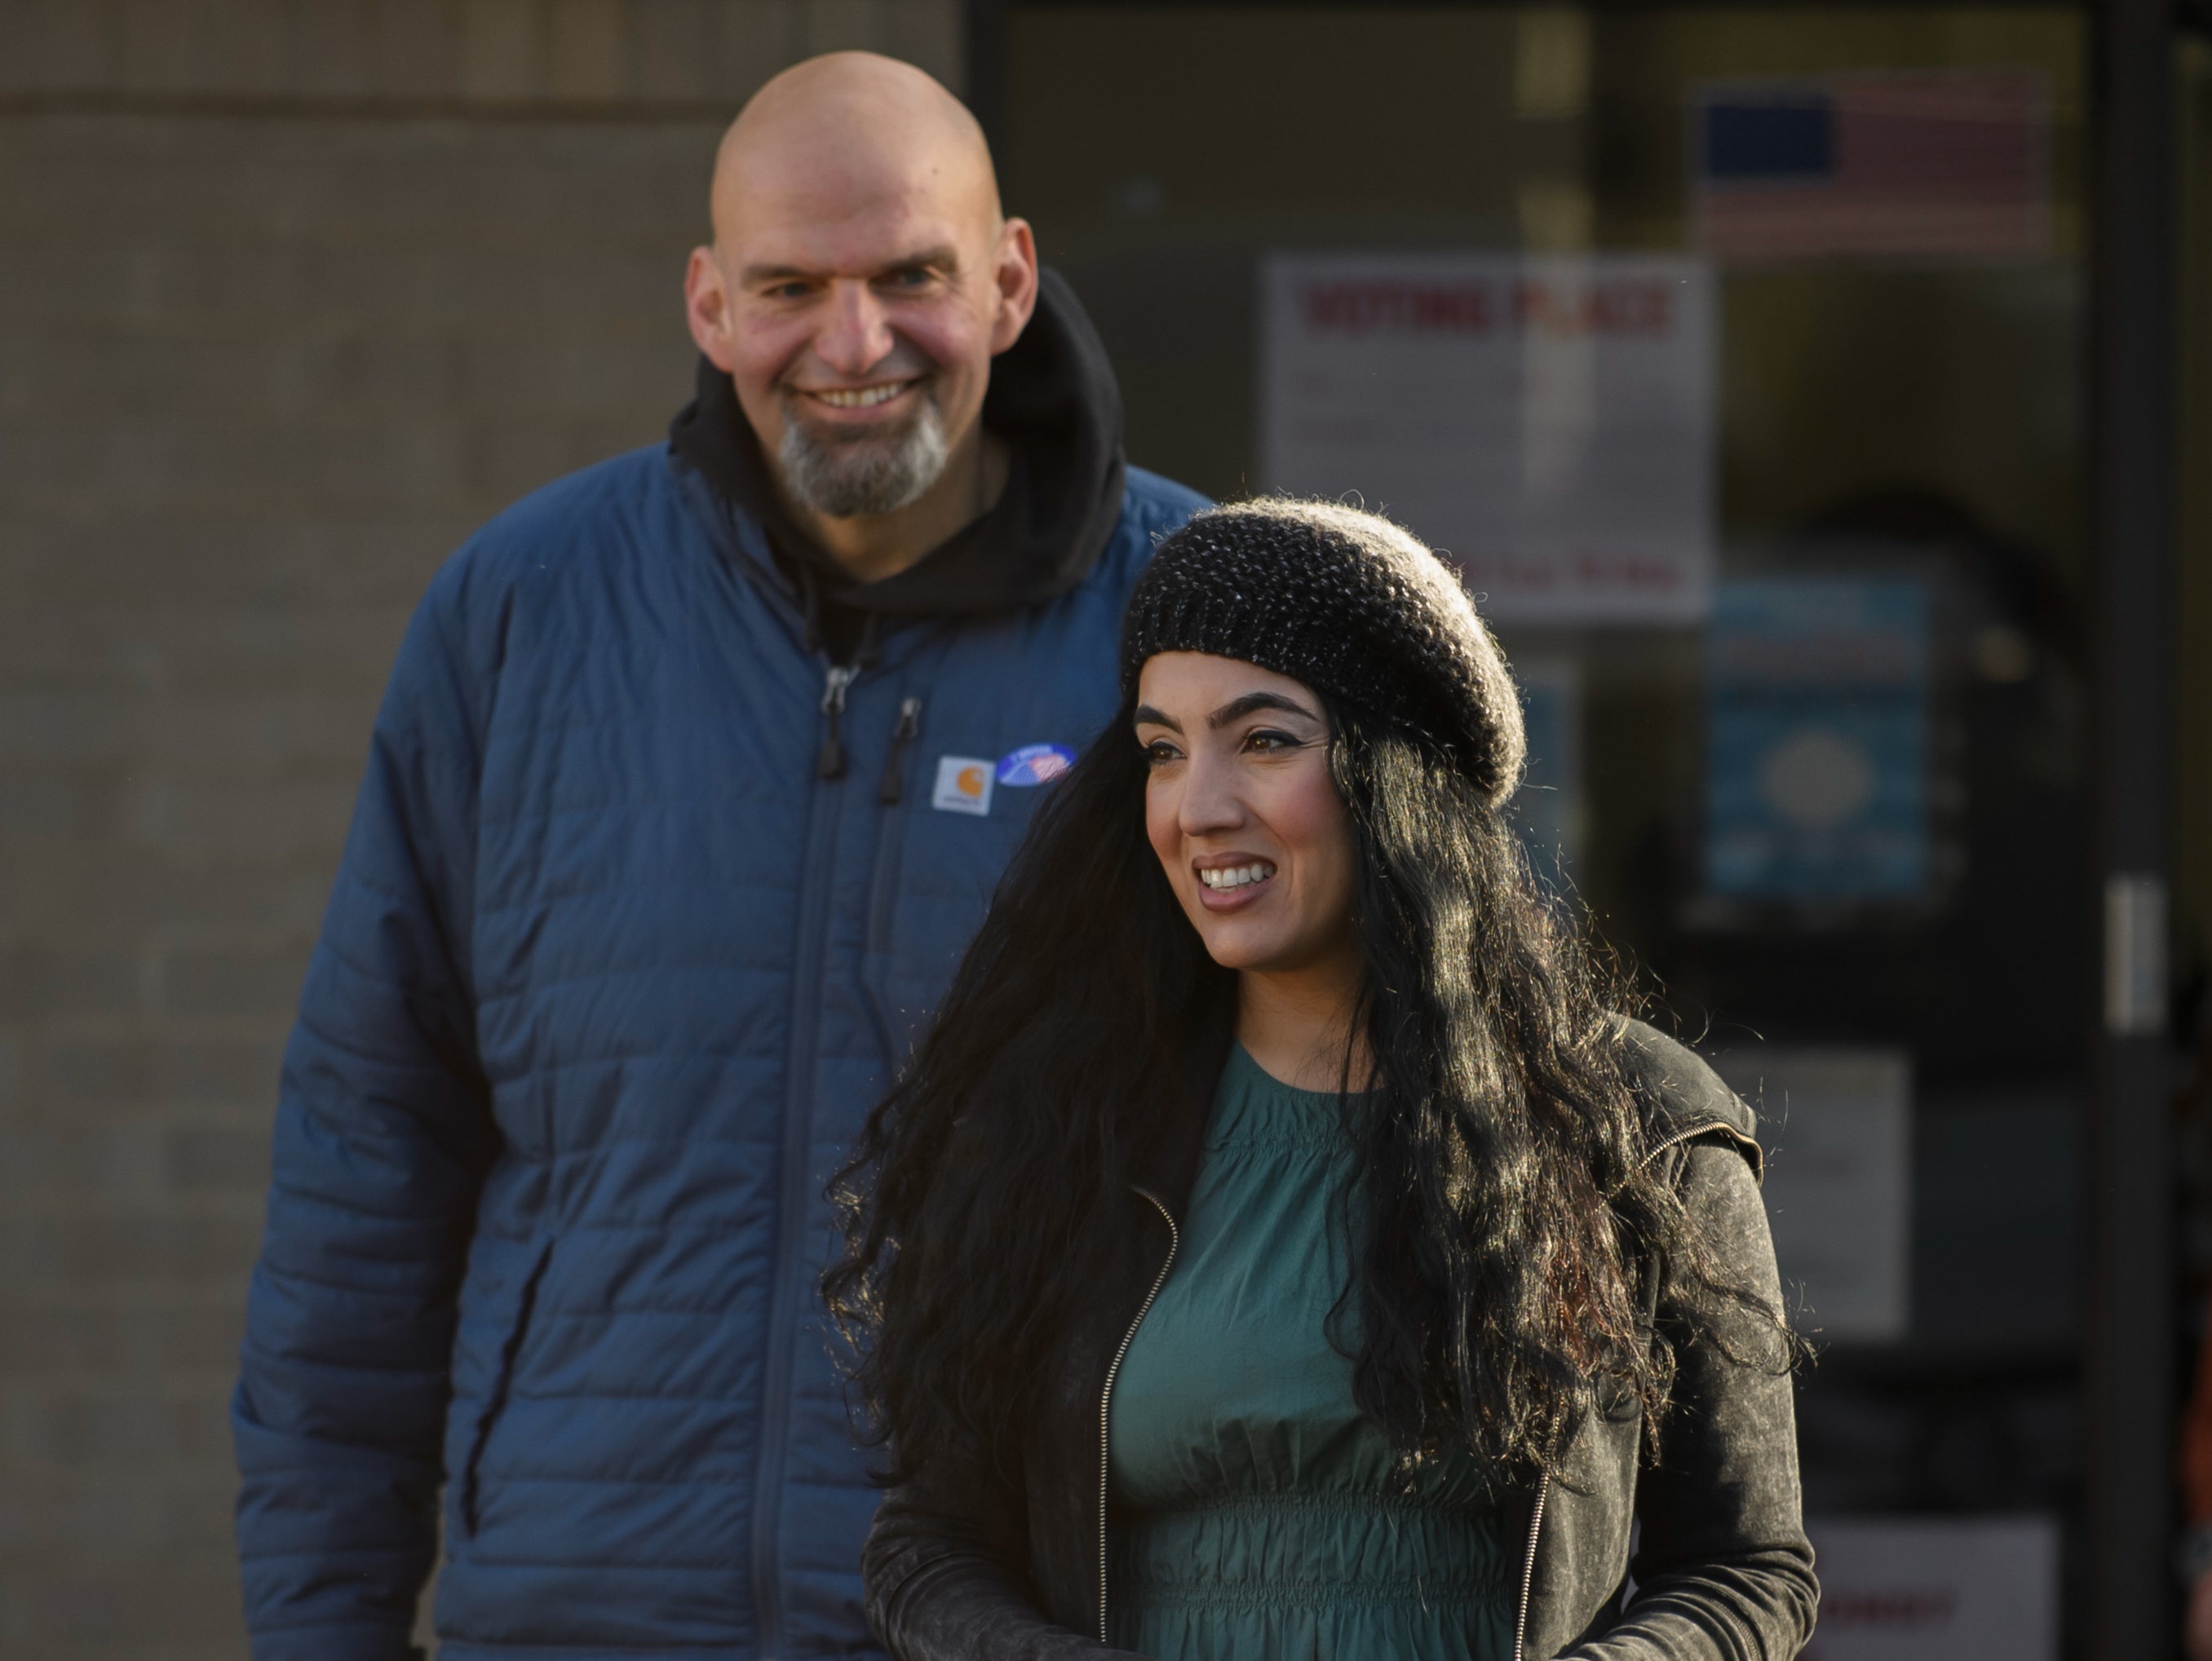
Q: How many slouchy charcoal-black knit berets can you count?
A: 1